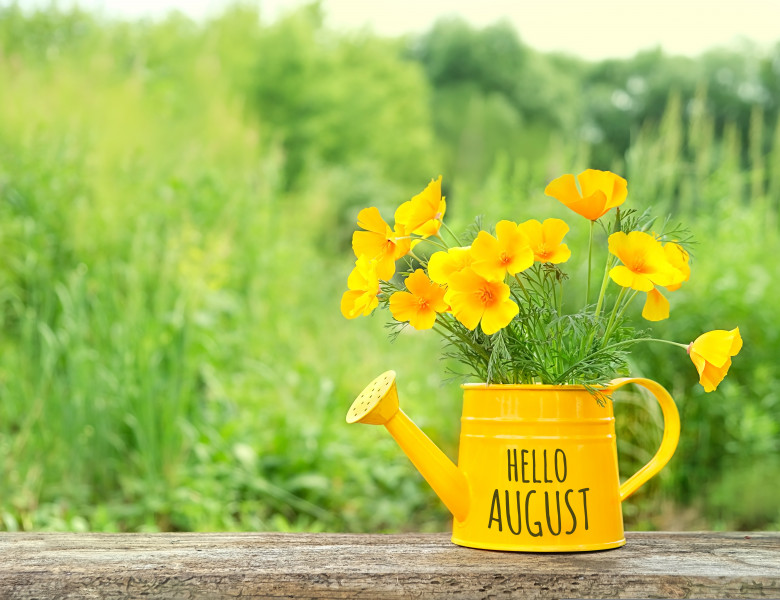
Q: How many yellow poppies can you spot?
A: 12